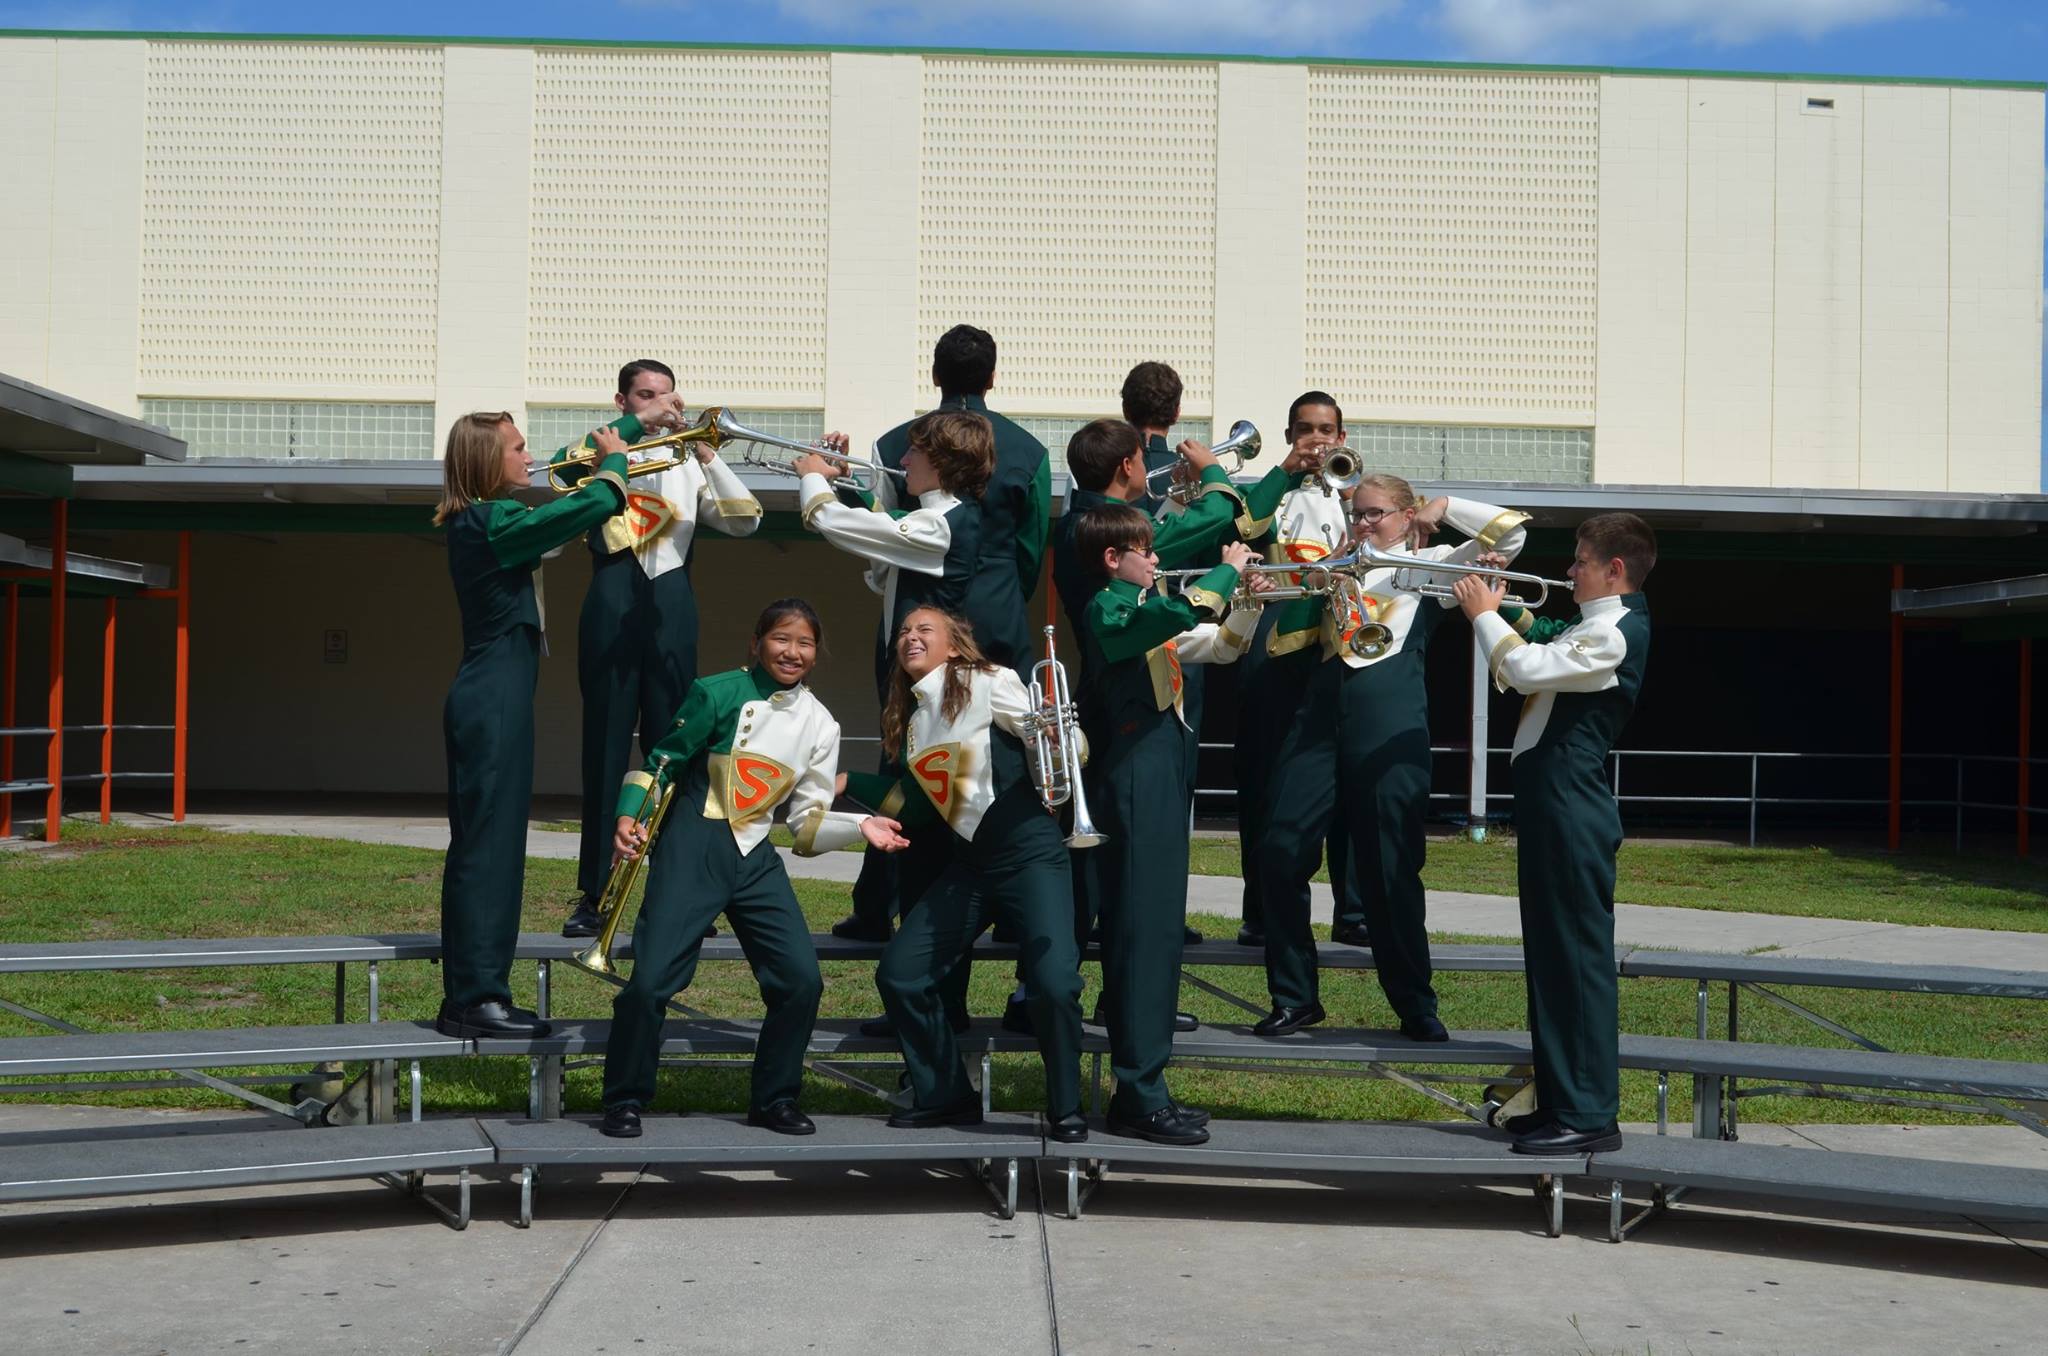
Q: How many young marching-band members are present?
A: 12